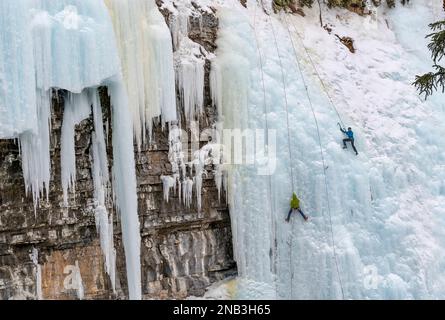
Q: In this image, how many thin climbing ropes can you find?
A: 4